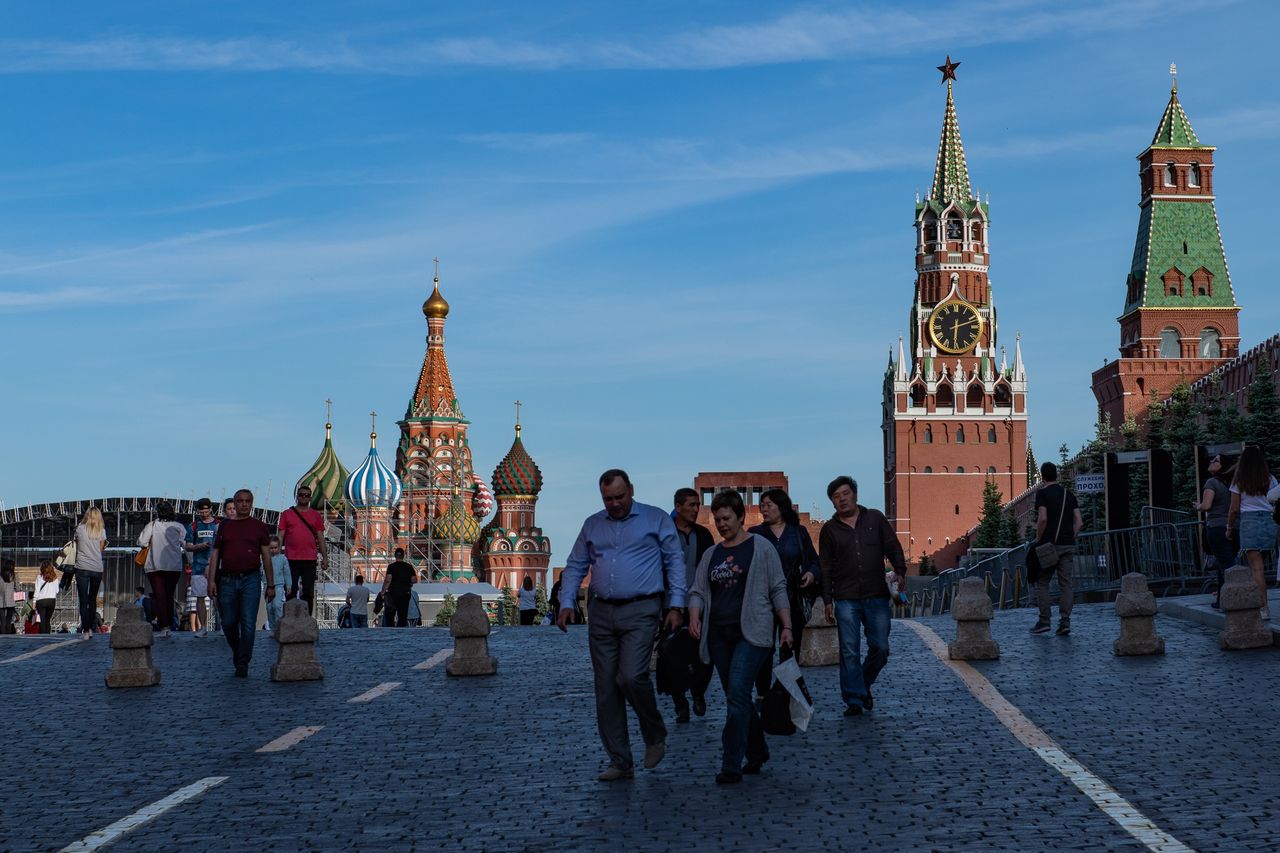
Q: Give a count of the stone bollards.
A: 7